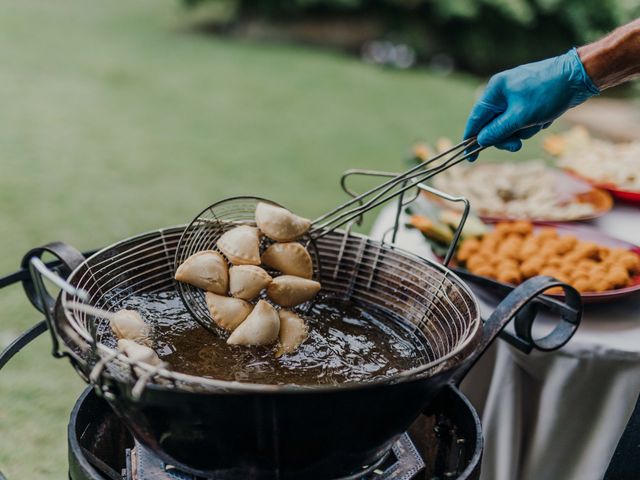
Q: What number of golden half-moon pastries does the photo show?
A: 11